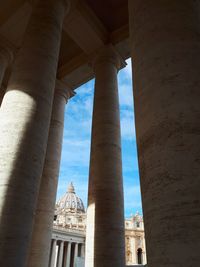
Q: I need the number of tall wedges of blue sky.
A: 2